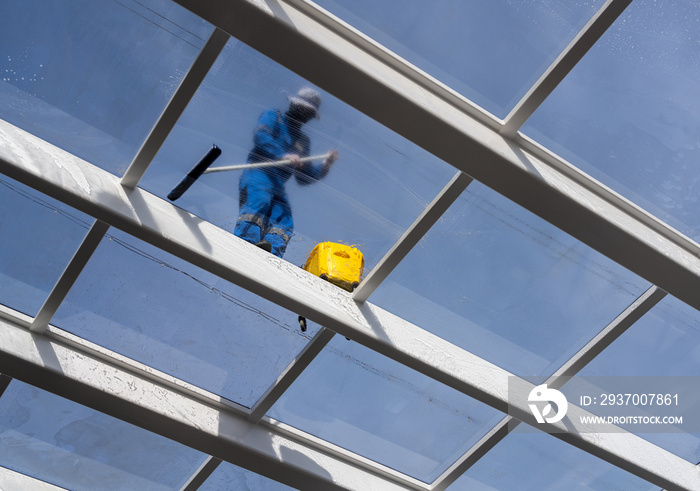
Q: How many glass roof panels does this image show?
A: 12